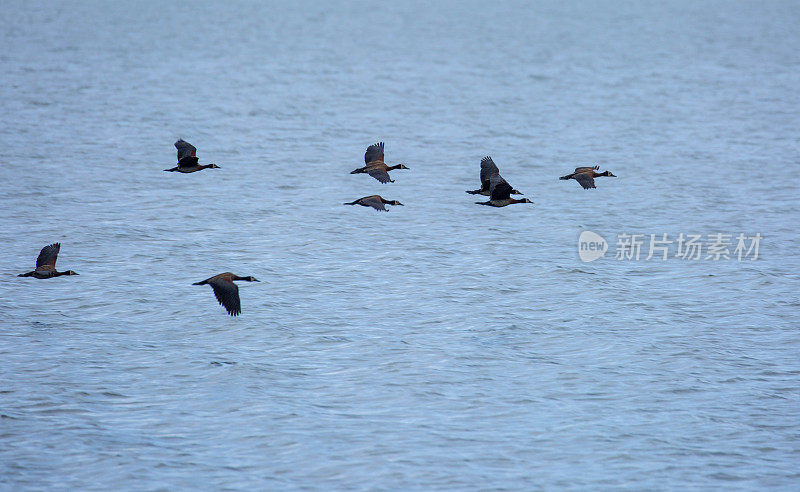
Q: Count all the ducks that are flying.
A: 8